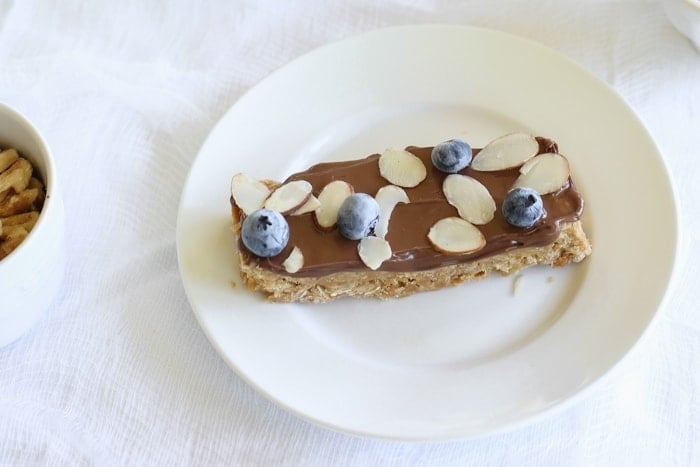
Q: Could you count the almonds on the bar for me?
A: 12